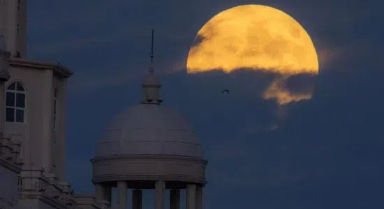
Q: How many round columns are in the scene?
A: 8